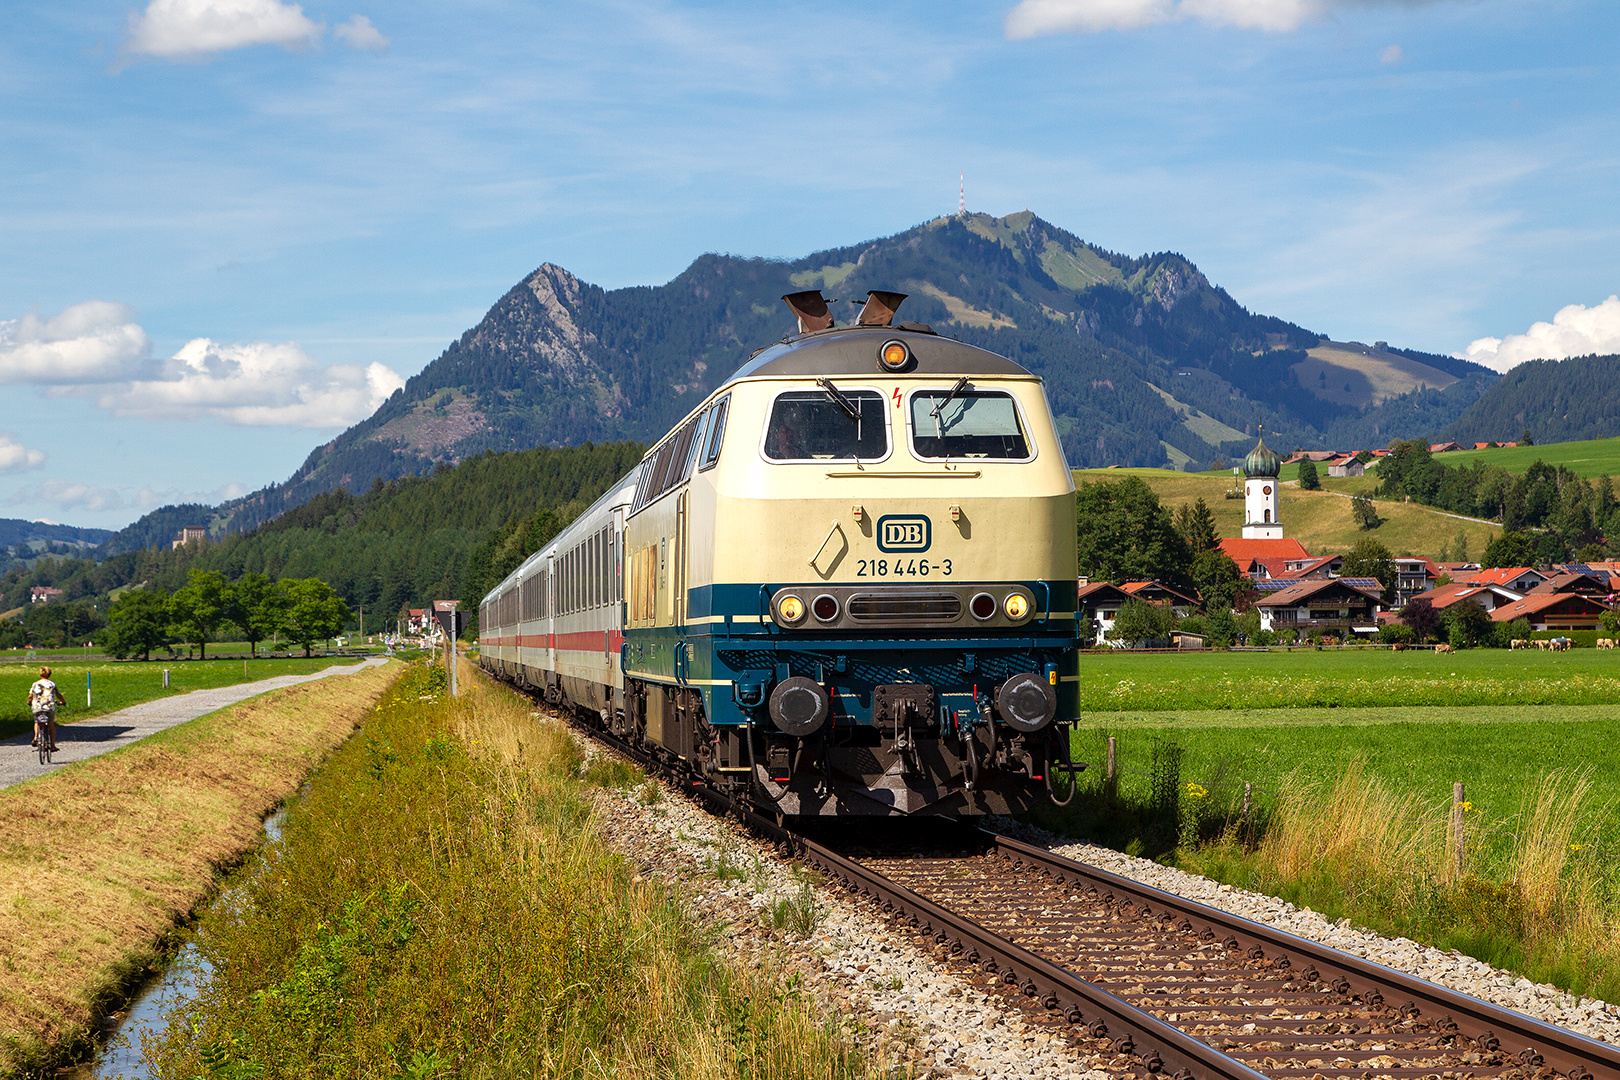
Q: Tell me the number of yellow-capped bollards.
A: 0